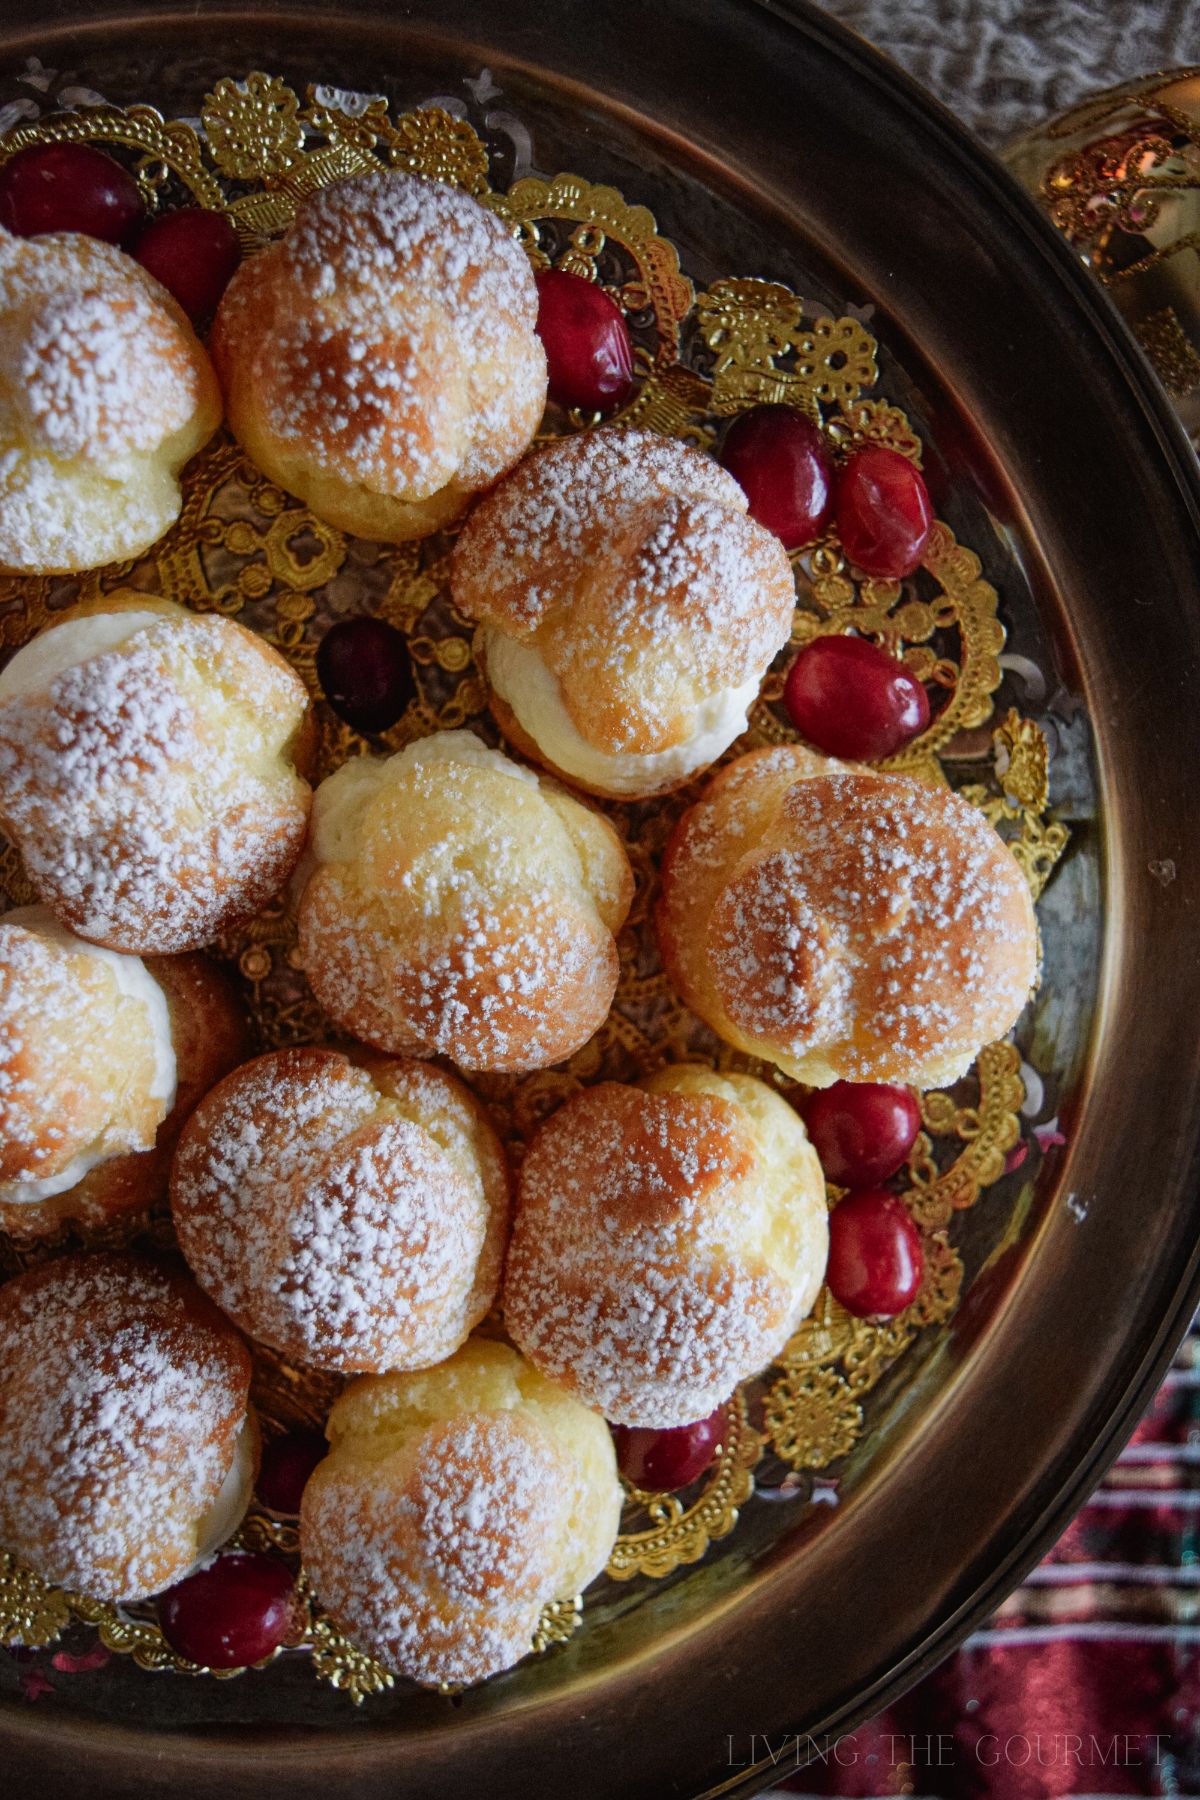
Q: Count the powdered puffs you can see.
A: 11